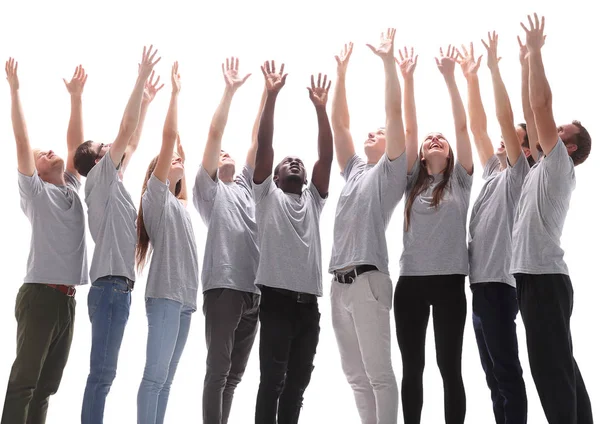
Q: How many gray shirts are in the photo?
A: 9